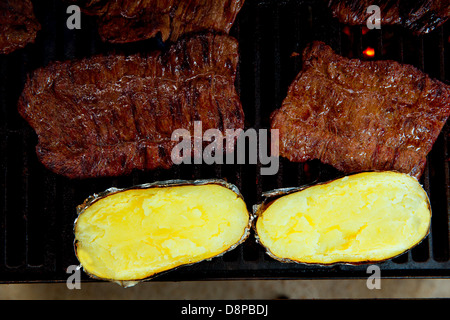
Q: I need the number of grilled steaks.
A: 5